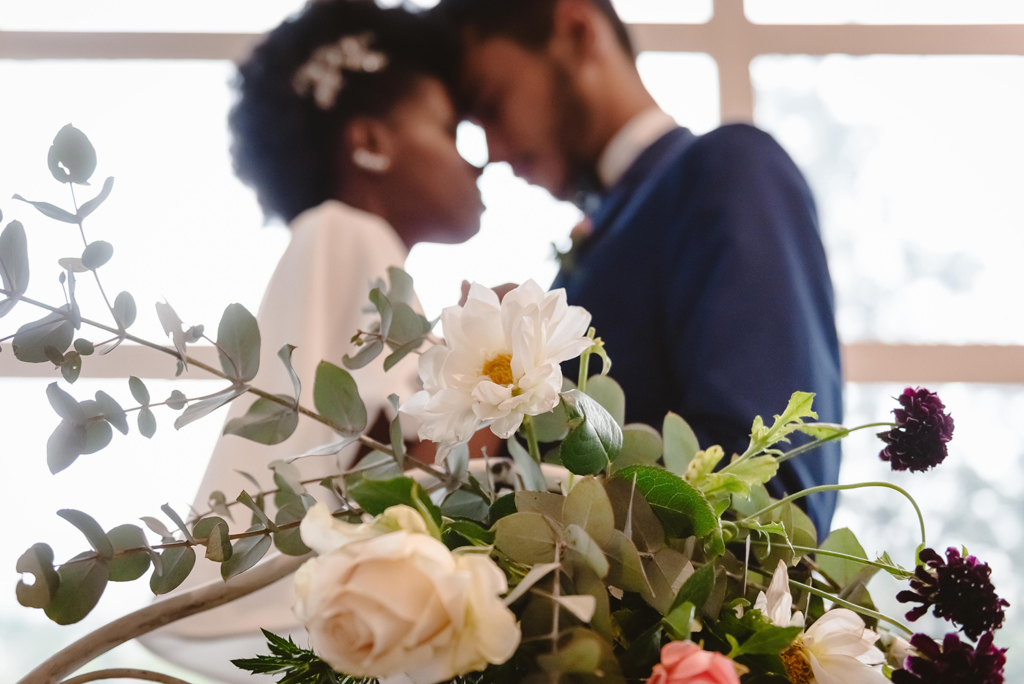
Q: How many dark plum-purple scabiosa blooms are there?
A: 3